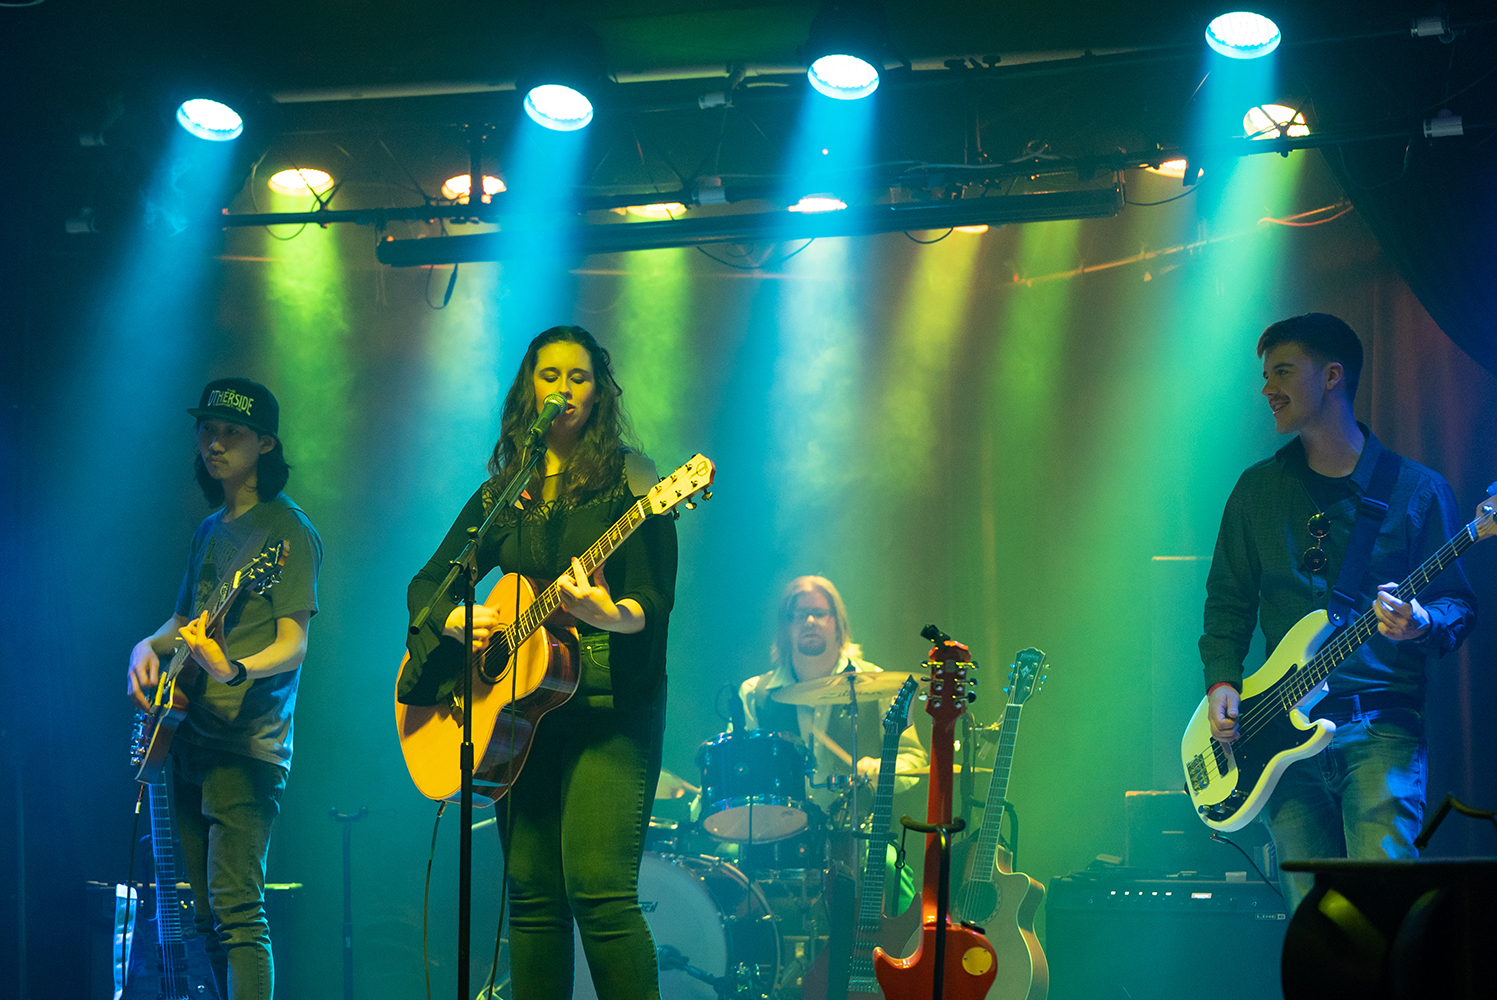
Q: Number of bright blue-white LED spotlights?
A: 4